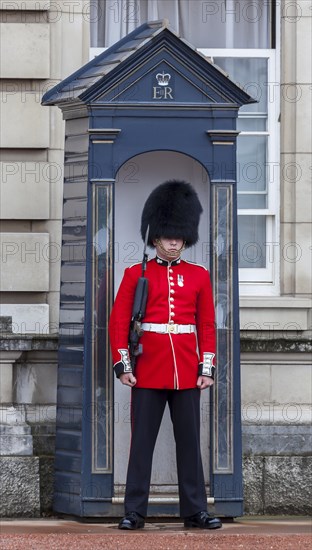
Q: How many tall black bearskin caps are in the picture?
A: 1